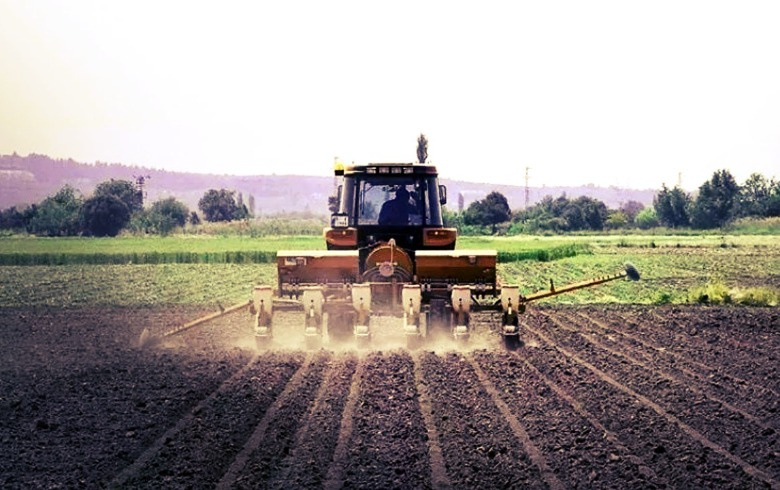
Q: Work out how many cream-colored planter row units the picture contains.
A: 6